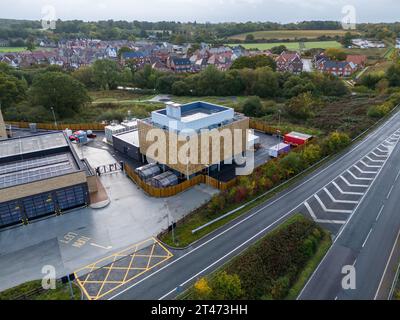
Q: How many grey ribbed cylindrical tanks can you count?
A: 2